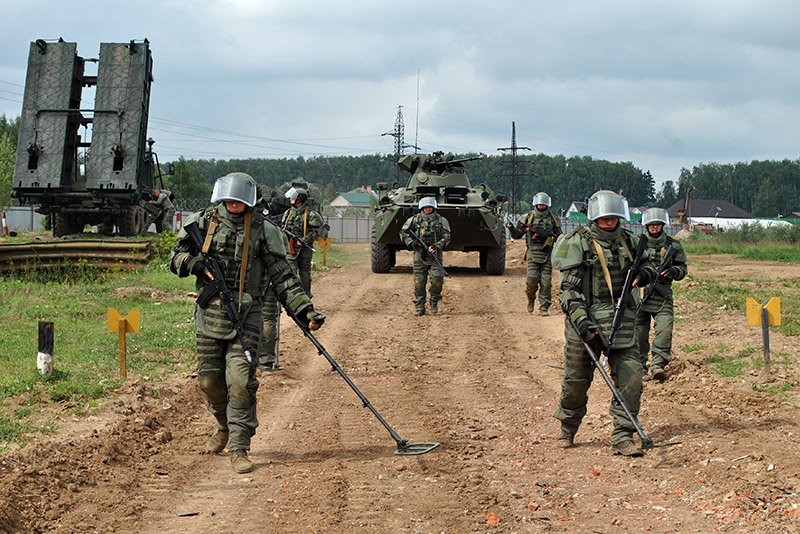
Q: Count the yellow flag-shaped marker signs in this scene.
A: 3